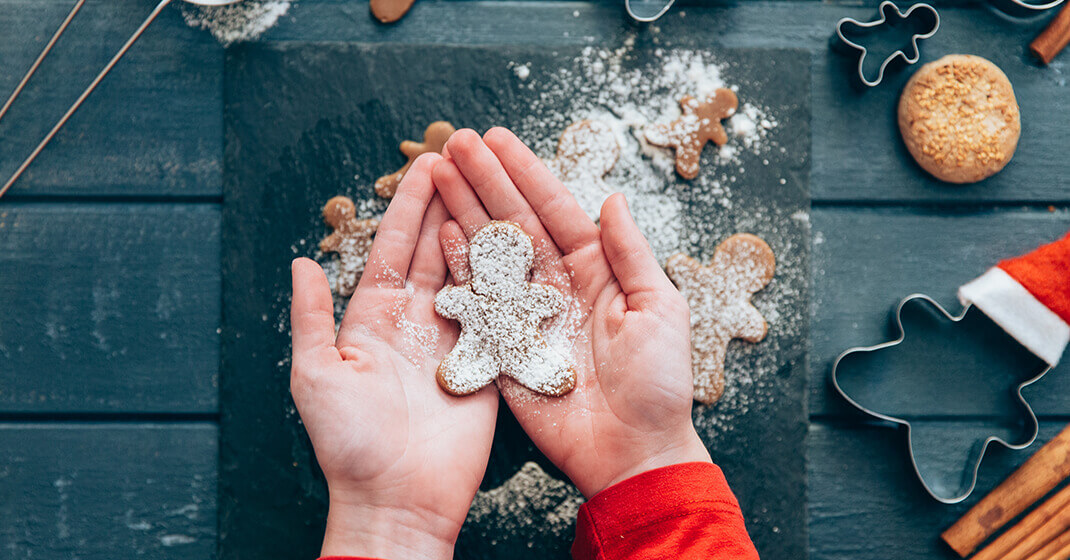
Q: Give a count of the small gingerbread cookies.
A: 3